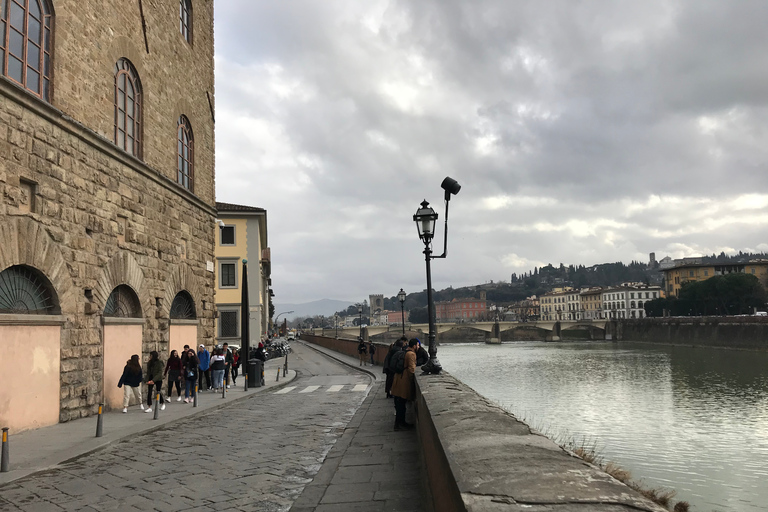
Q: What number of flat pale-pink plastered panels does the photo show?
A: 3